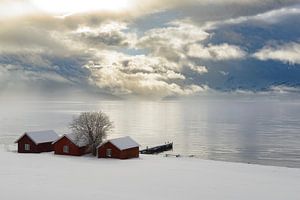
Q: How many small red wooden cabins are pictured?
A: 3